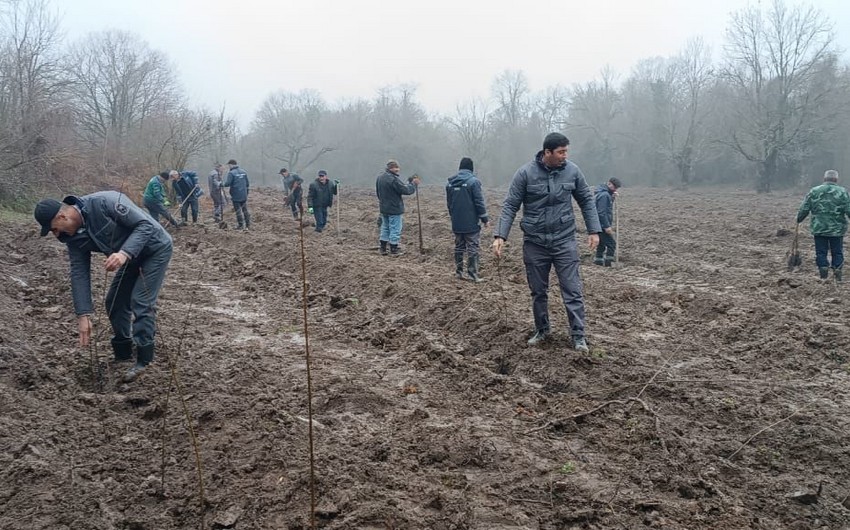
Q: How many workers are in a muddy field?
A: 12